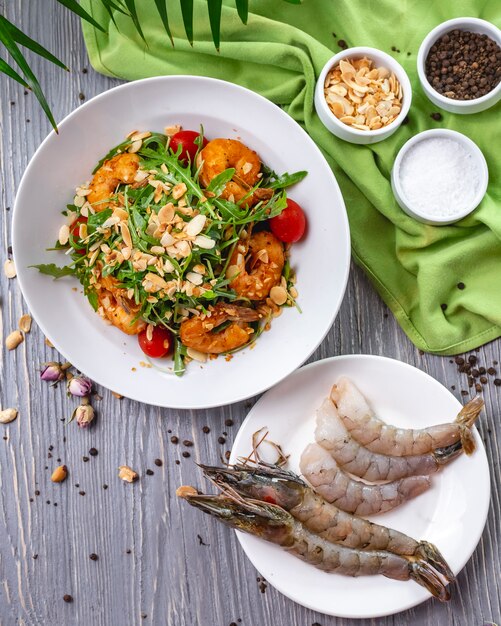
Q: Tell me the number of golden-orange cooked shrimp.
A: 5